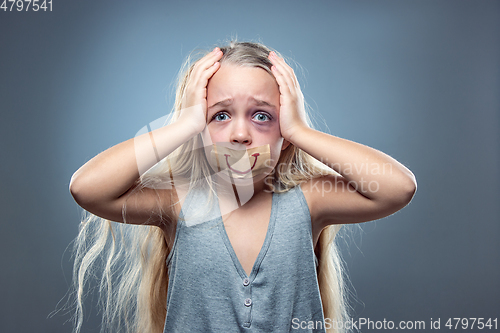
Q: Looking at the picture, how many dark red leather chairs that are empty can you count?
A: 0